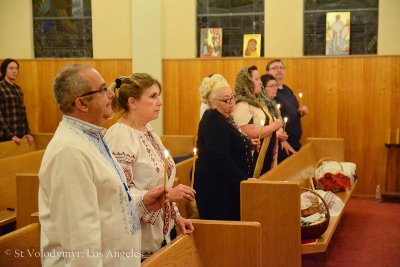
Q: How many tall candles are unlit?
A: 2